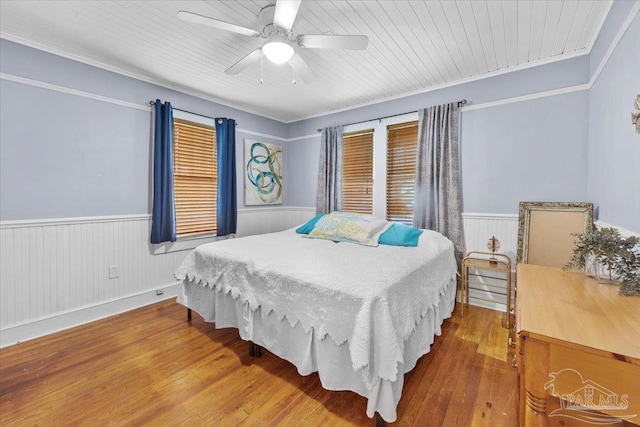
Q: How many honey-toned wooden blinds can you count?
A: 3